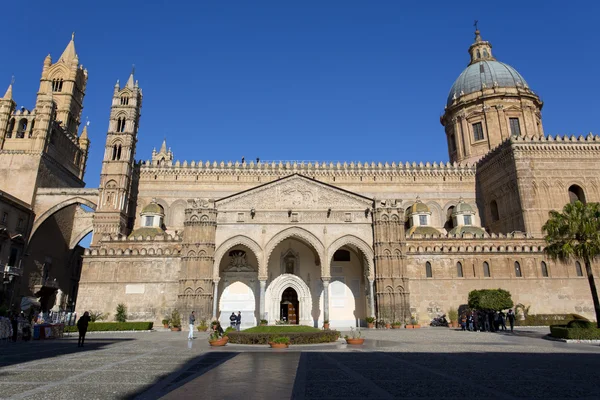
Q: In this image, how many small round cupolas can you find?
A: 3